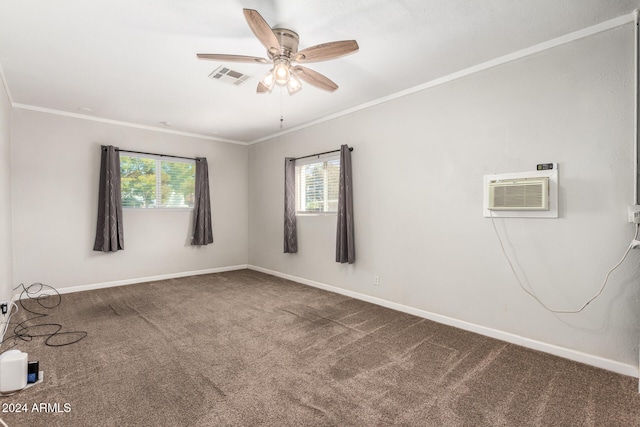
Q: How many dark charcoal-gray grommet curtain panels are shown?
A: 4